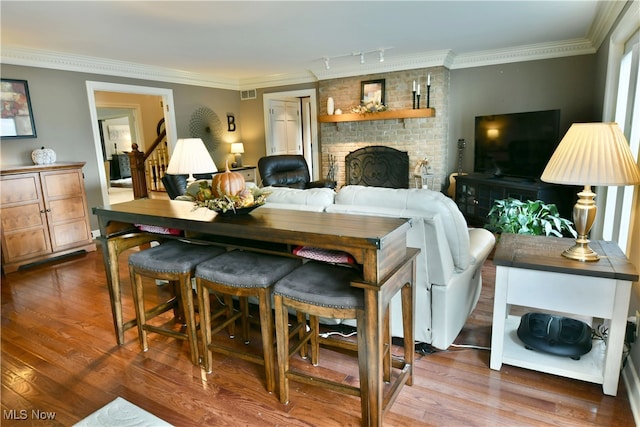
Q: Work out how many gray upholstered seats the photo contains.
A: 3